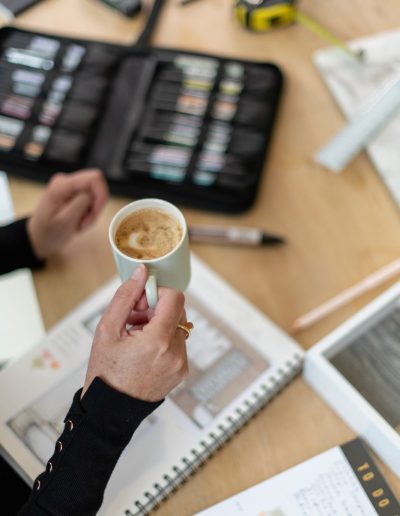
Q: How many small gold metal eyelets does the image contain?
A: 4